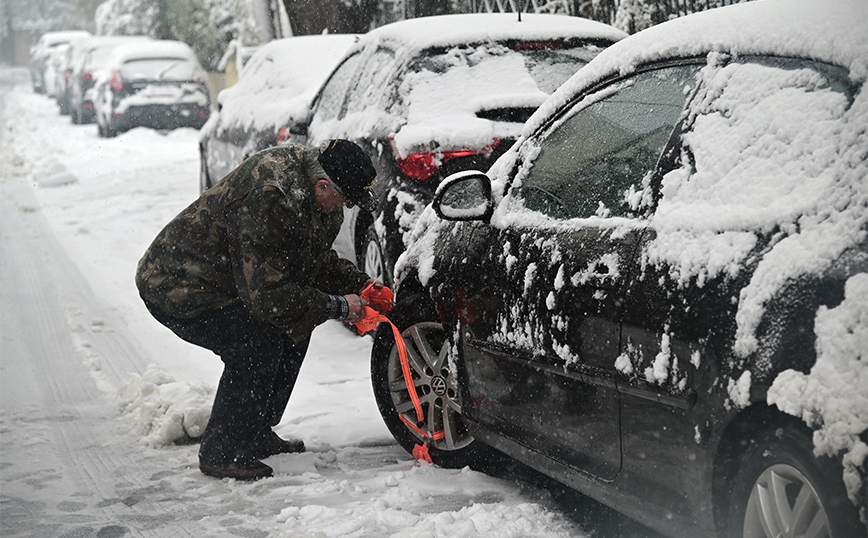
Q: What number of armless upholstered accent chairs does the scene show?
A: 0